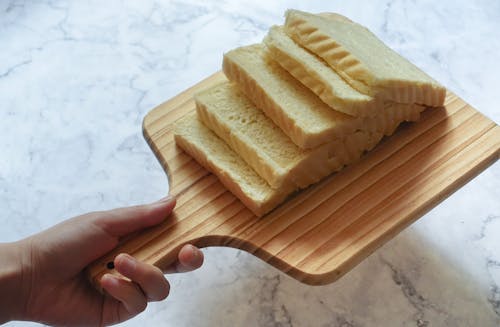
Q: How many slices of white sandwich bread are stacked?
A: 5